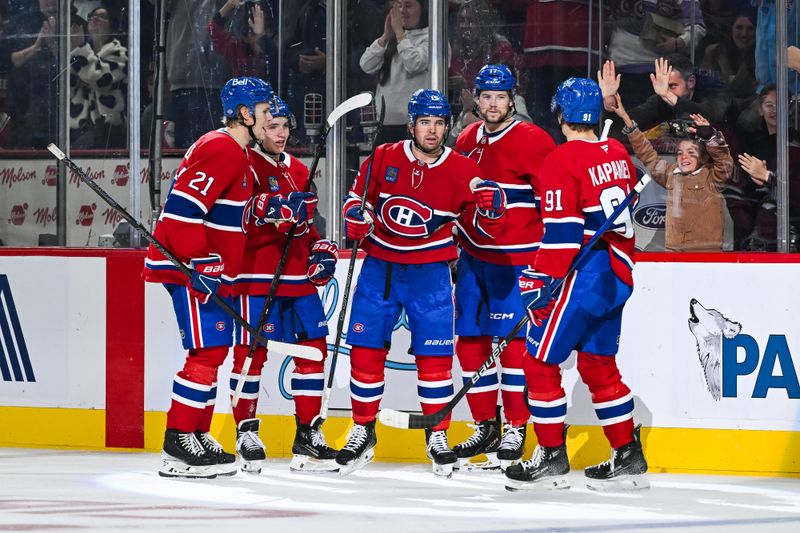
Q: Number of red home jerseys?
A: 5